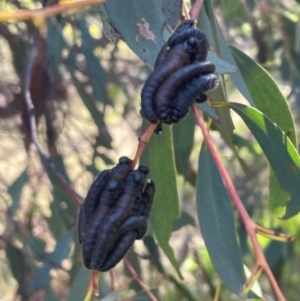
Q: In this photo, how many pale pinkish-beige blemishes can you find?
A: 1